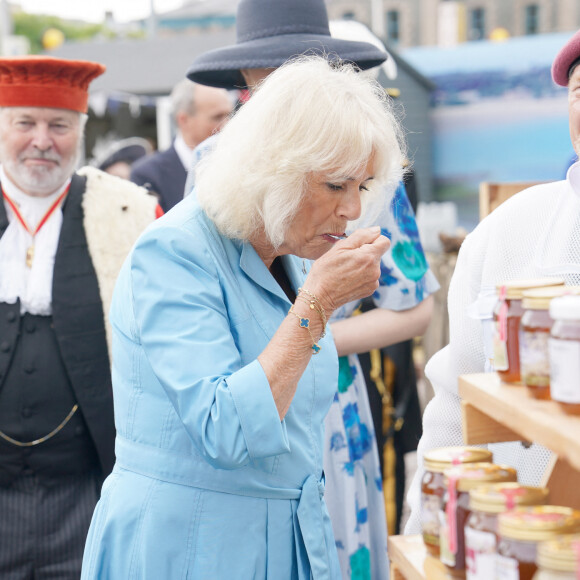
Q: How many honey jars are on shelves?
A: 8